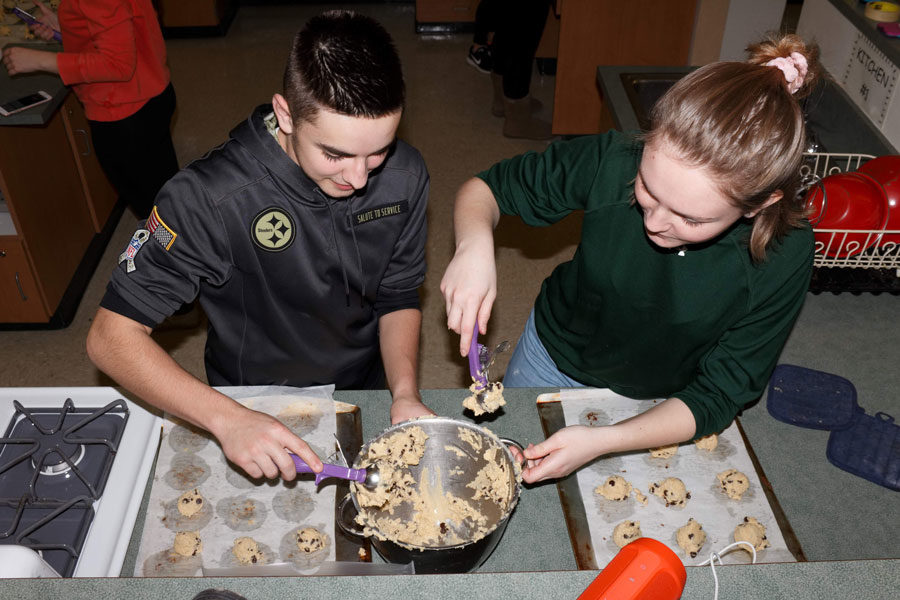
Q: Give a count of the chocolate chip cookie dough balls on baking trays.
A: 12